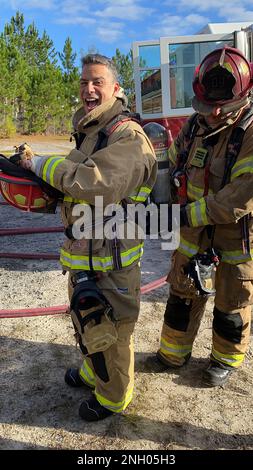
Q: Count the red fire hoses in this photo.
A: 3